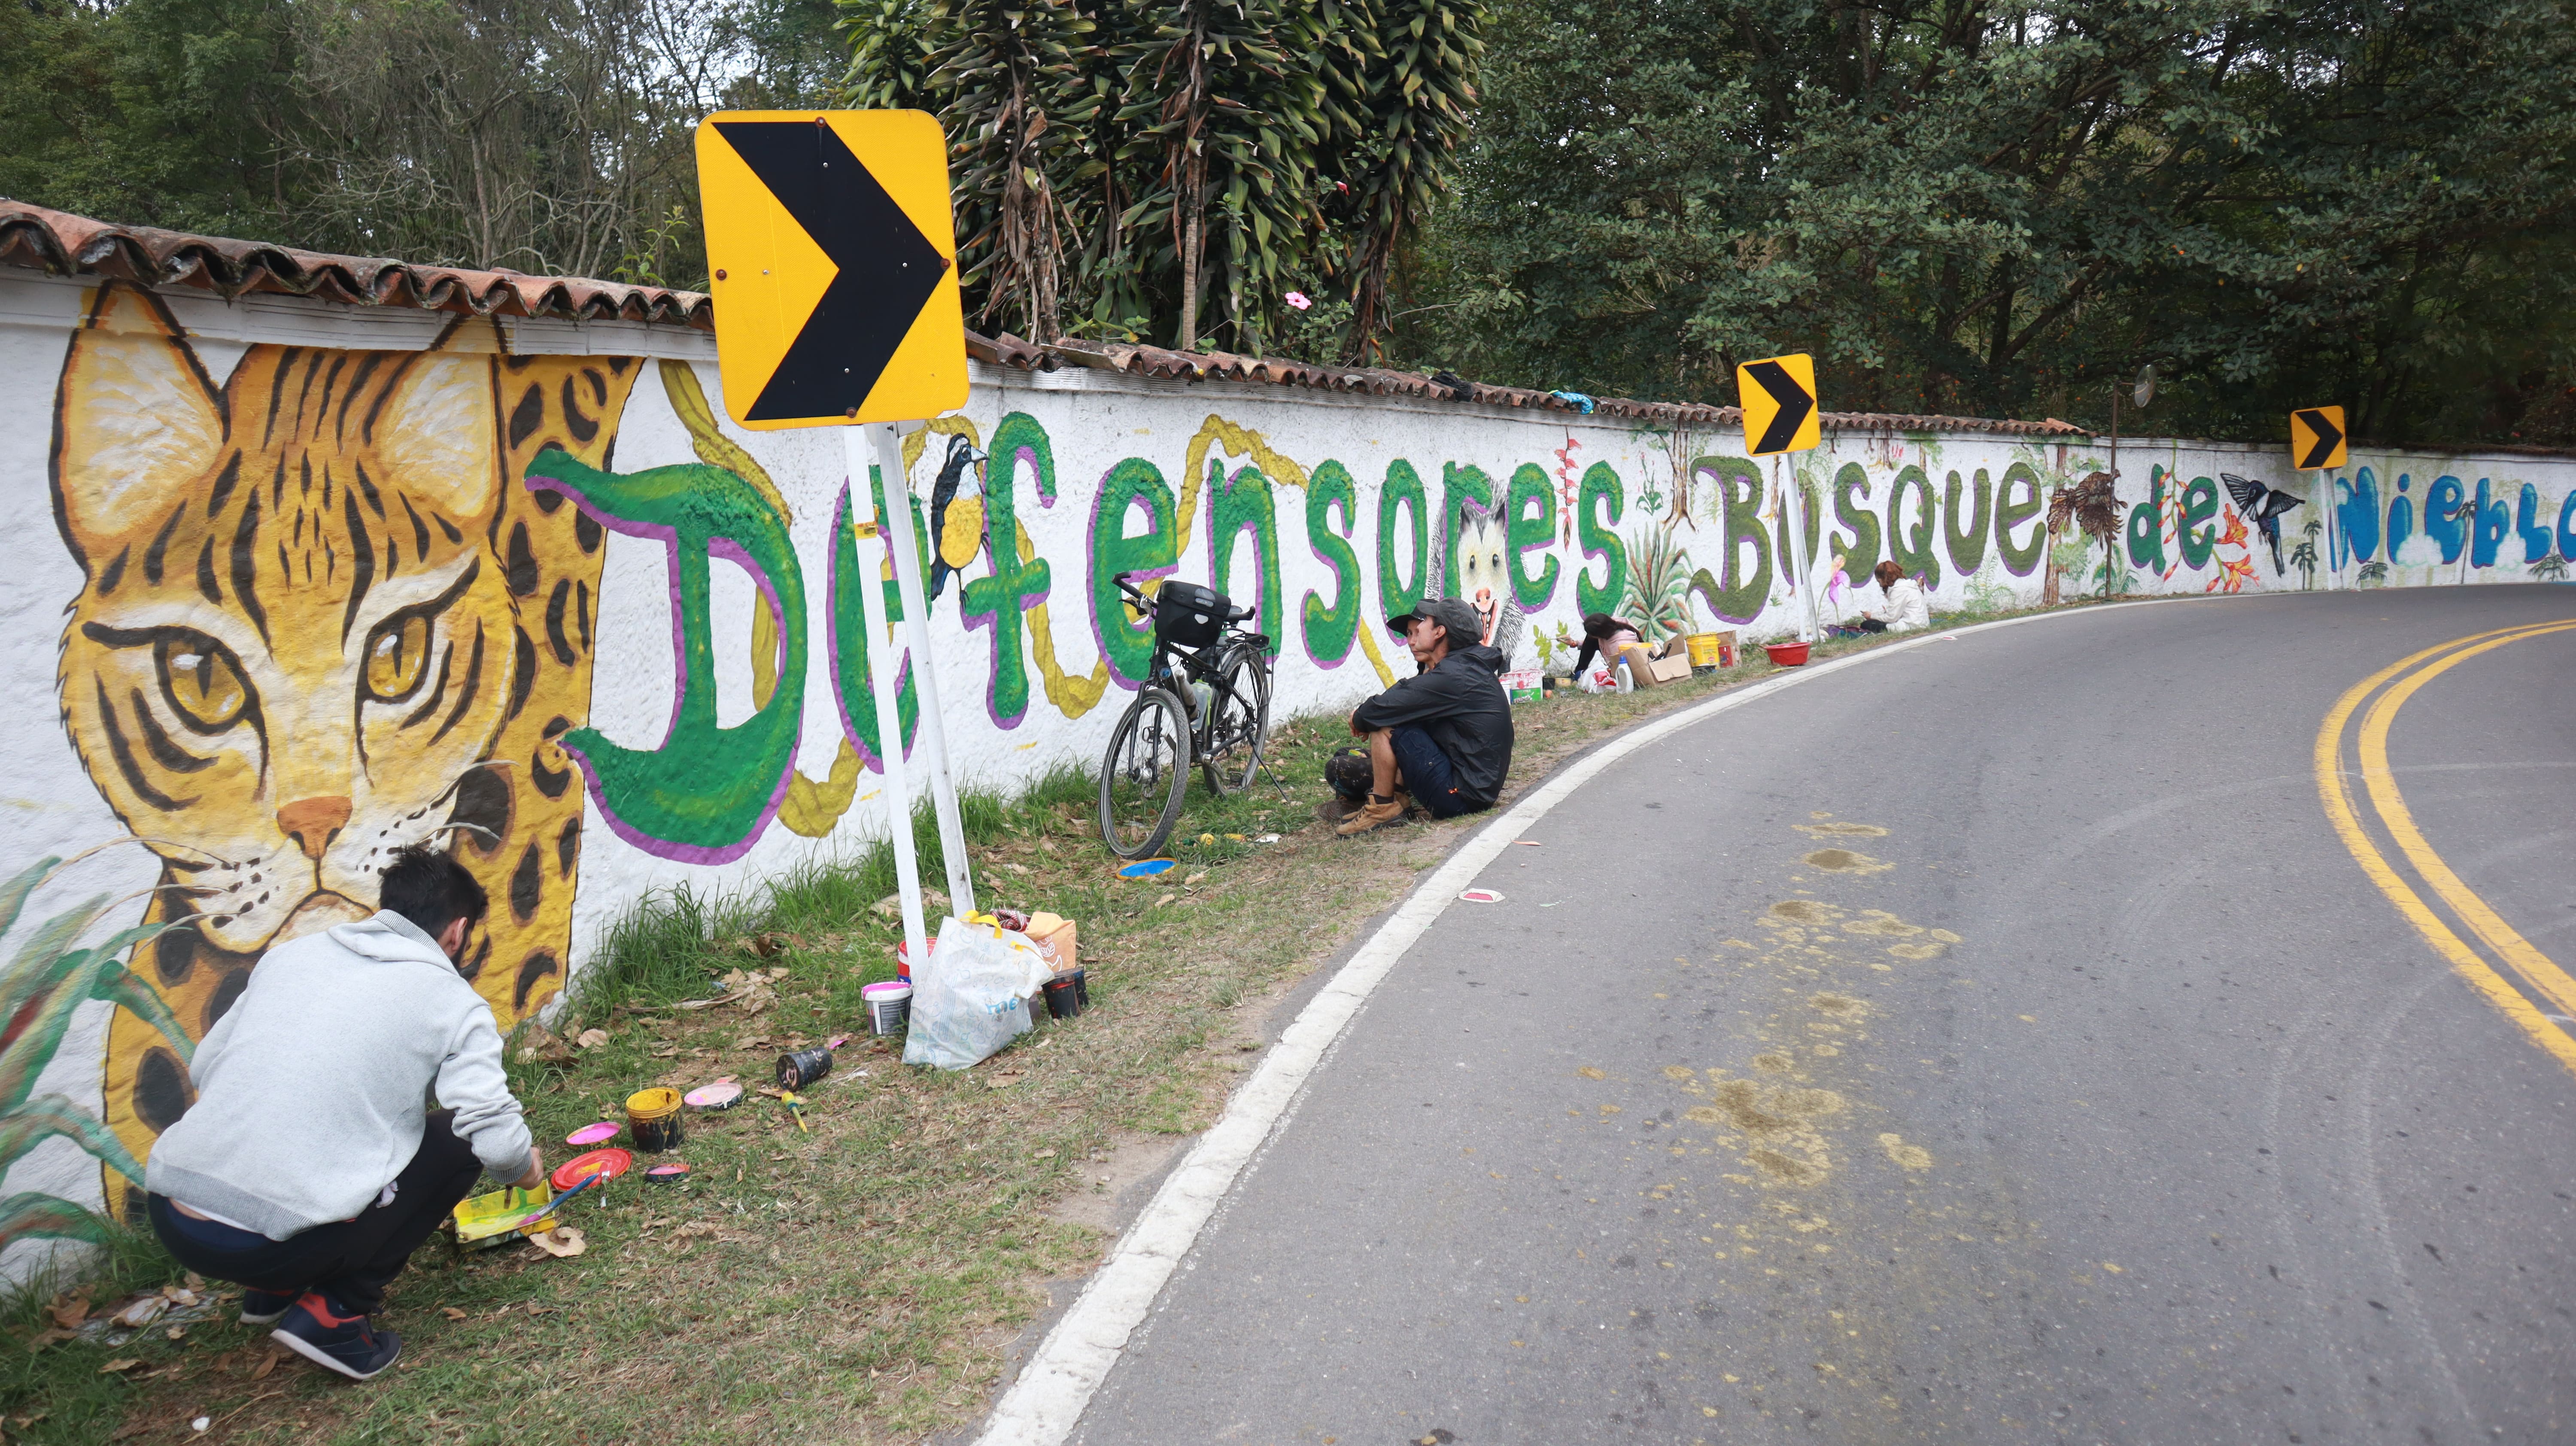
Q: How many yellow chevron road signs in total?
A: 3